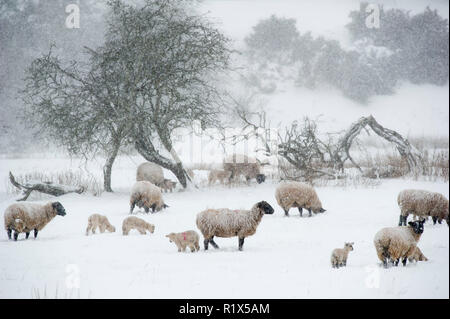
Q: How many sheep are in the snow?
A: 15